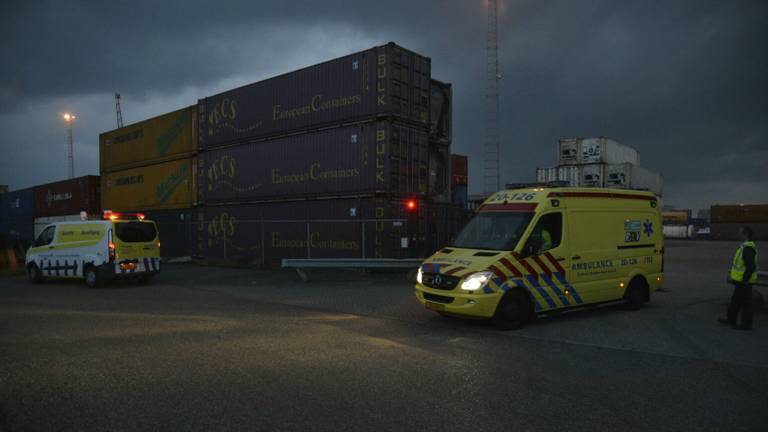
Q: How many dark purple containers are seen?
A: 3